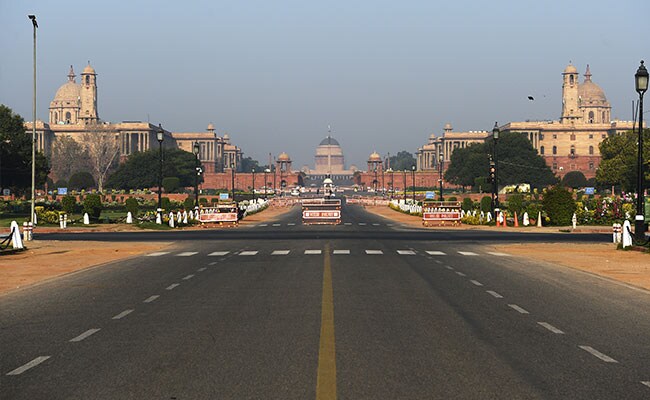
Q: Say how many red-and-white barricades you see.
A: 3